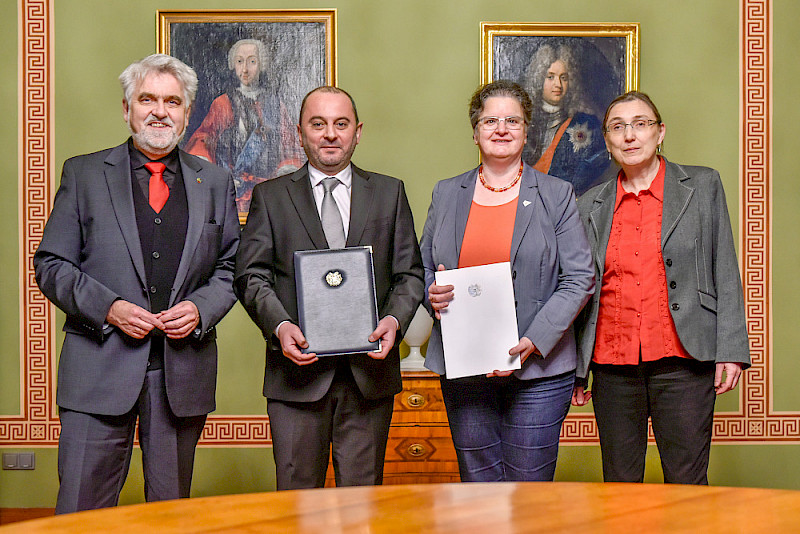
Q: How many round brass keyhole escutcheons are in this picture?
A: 2